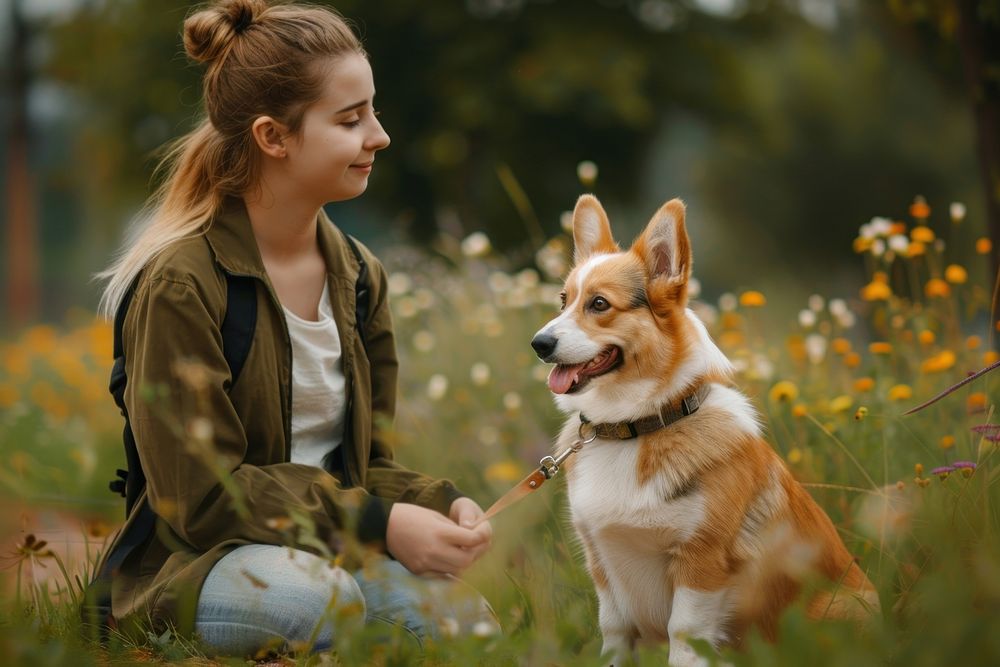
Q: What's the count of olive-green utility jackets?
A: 1